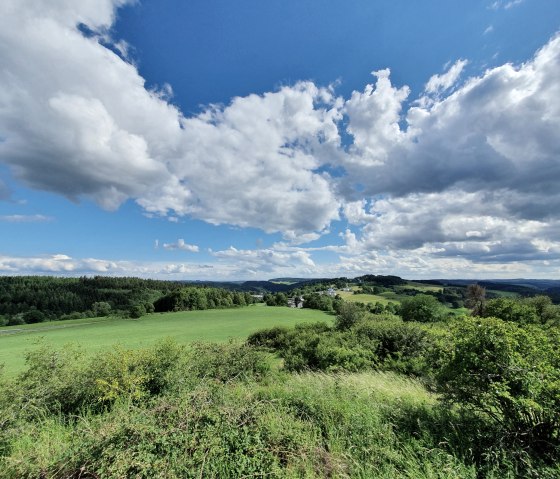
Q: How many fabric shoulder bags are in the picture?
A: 0